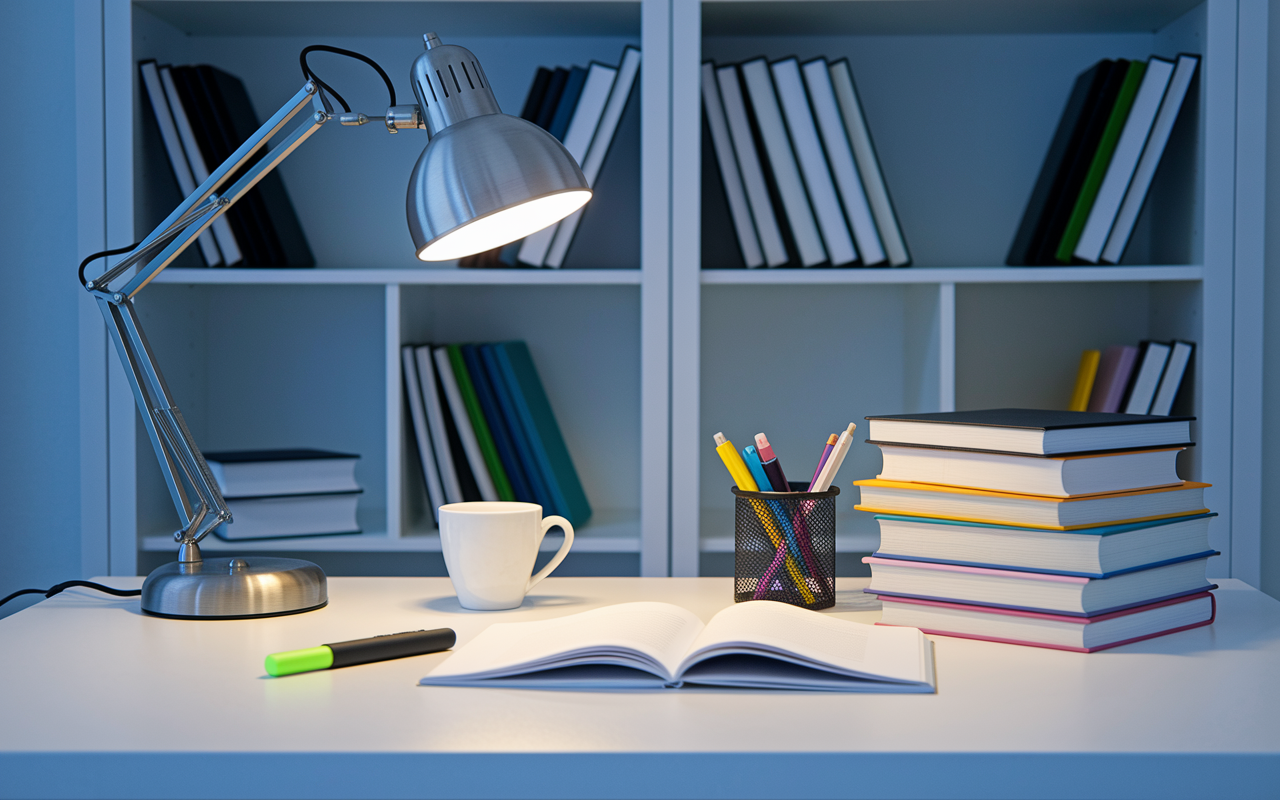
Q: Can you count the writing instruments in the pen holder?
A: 5